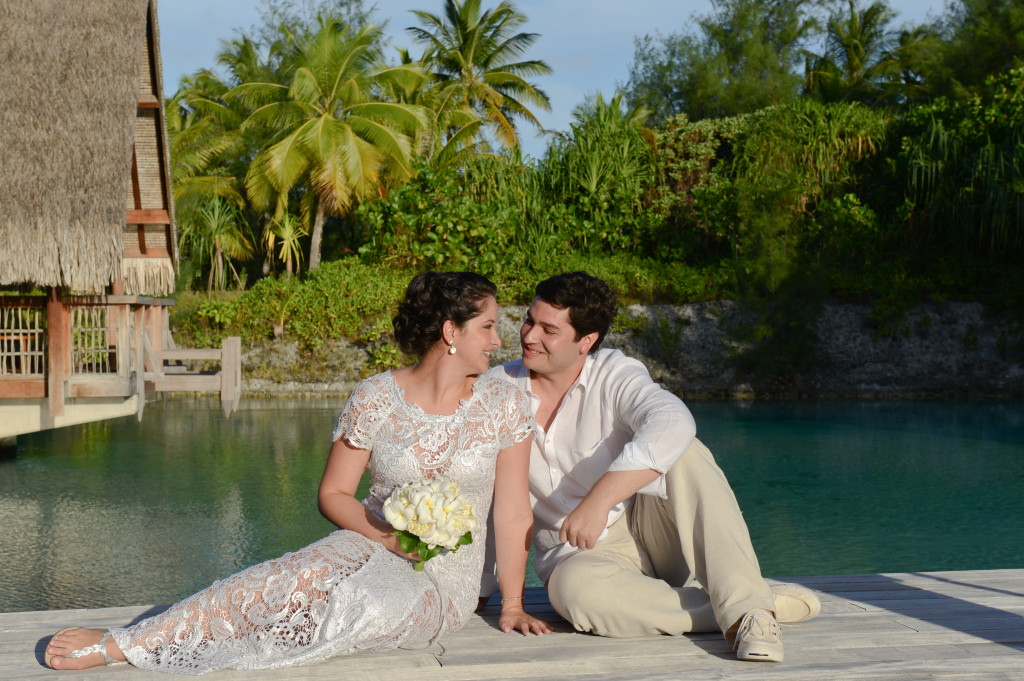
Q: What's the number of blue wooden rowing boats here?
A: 0